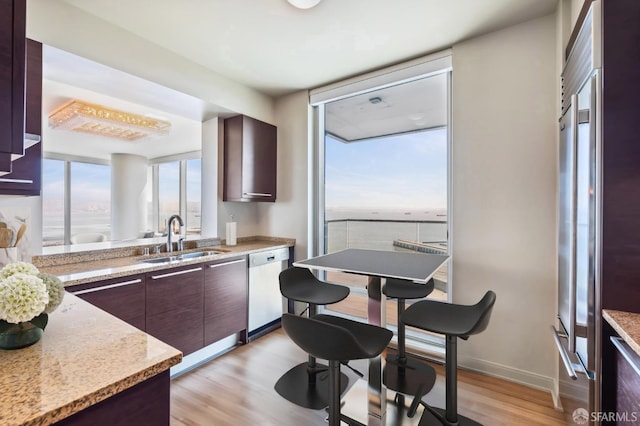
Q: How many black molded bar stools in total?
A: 4